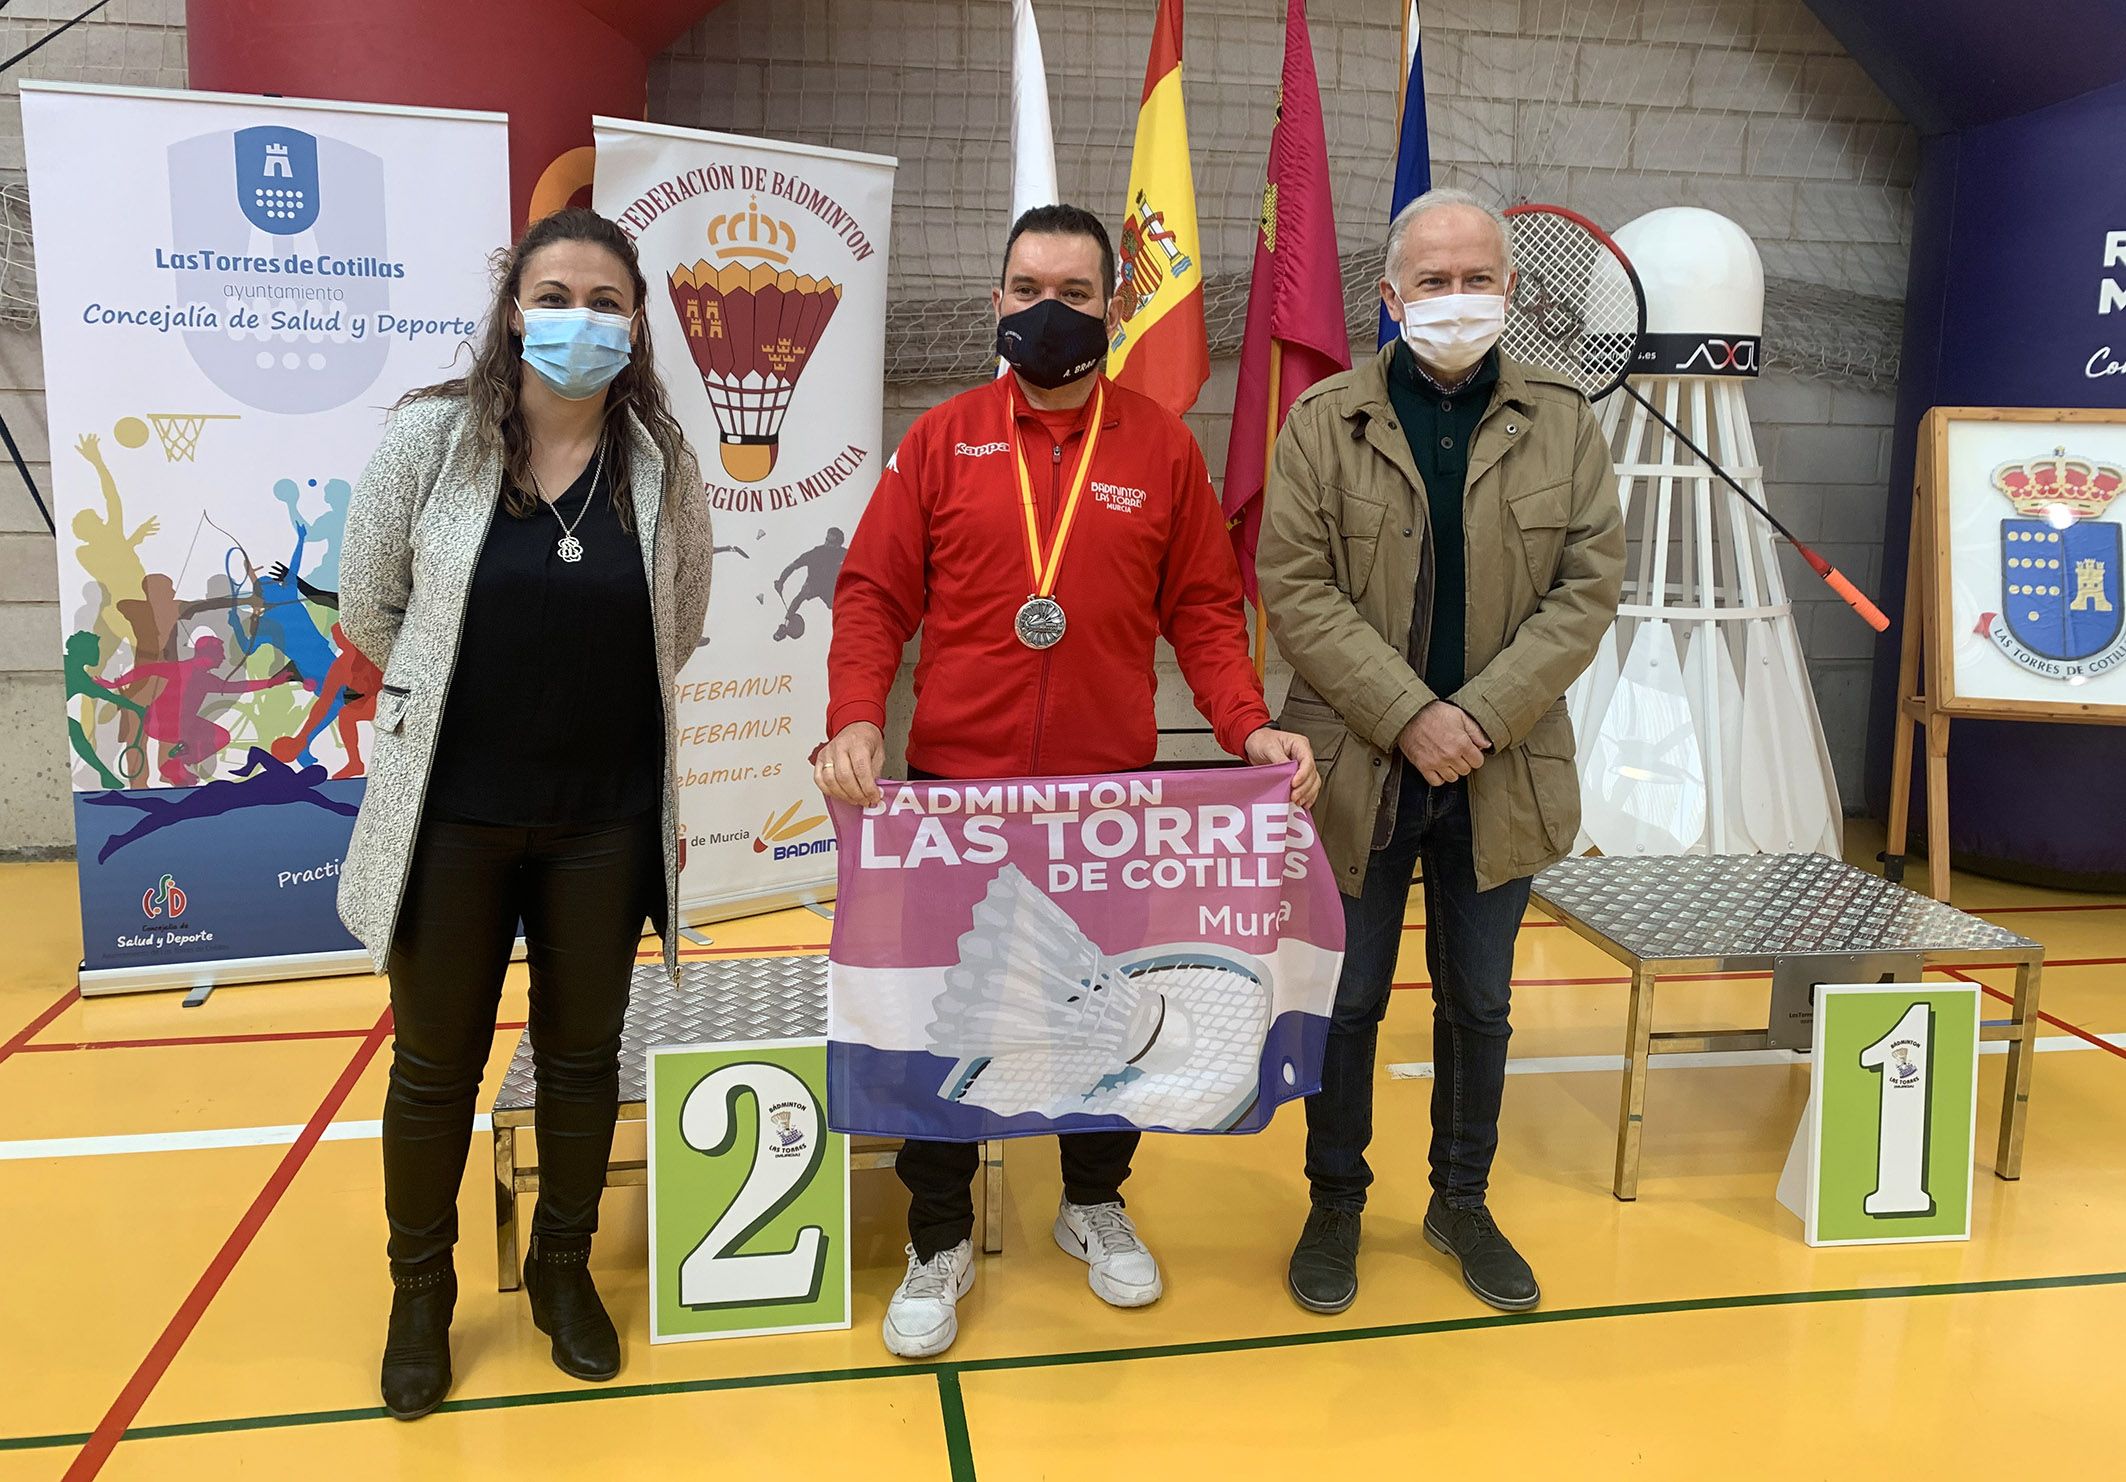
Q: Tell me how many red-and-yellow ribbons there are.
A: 1